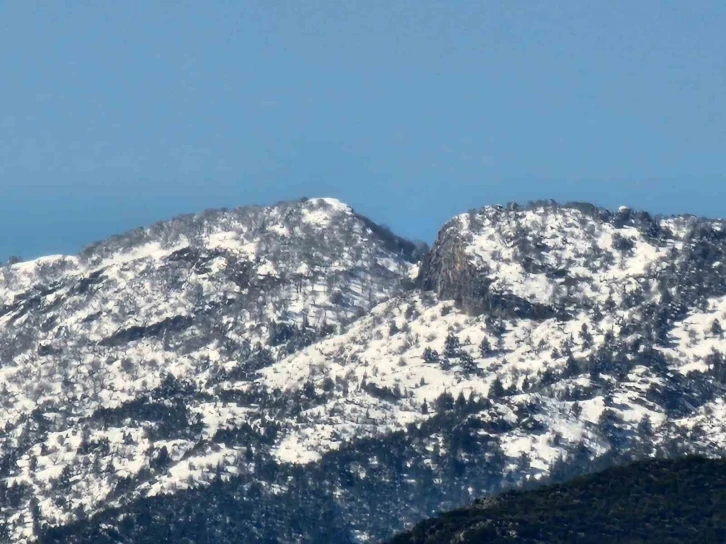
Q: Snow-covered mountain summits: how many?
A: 2